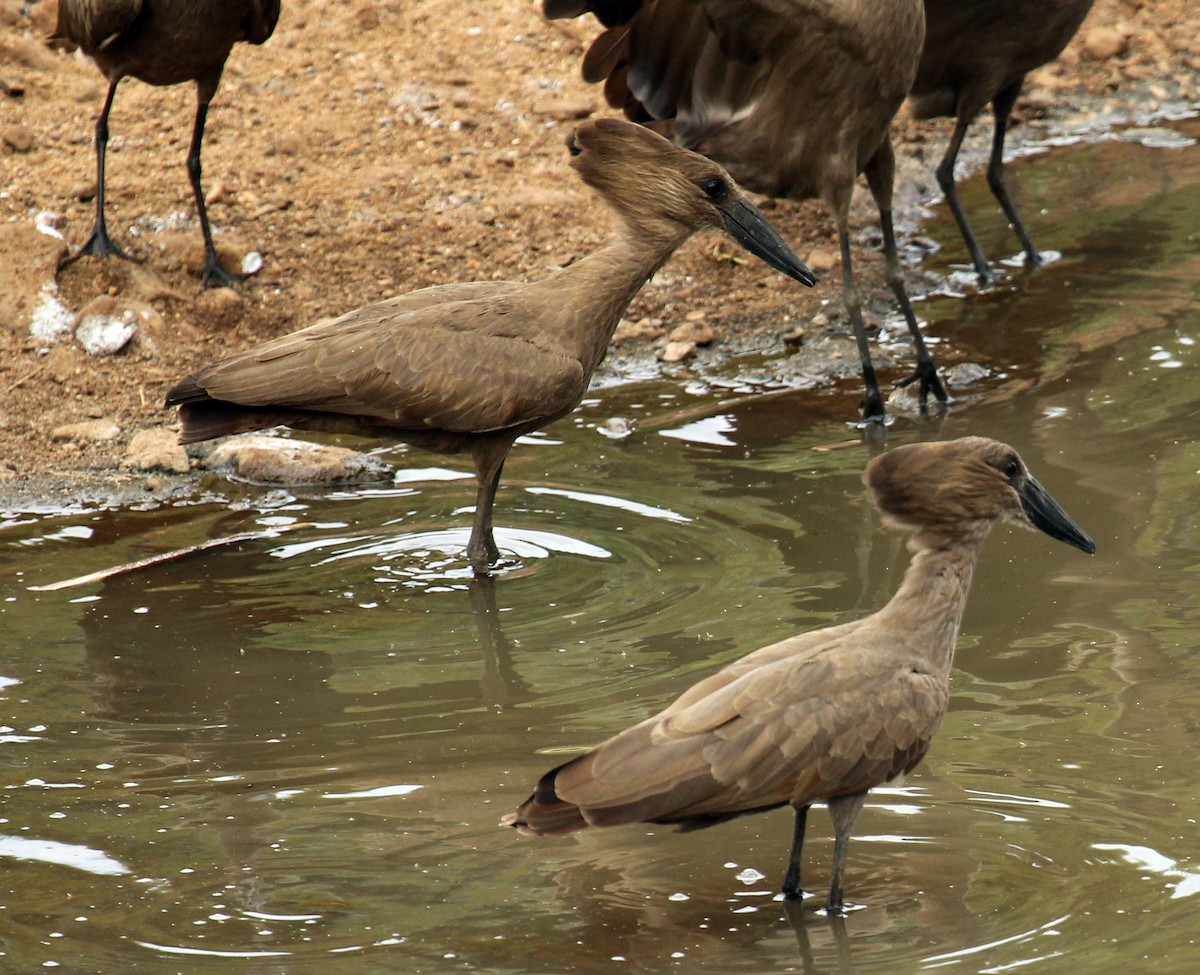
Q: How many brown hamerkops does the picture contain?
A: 5